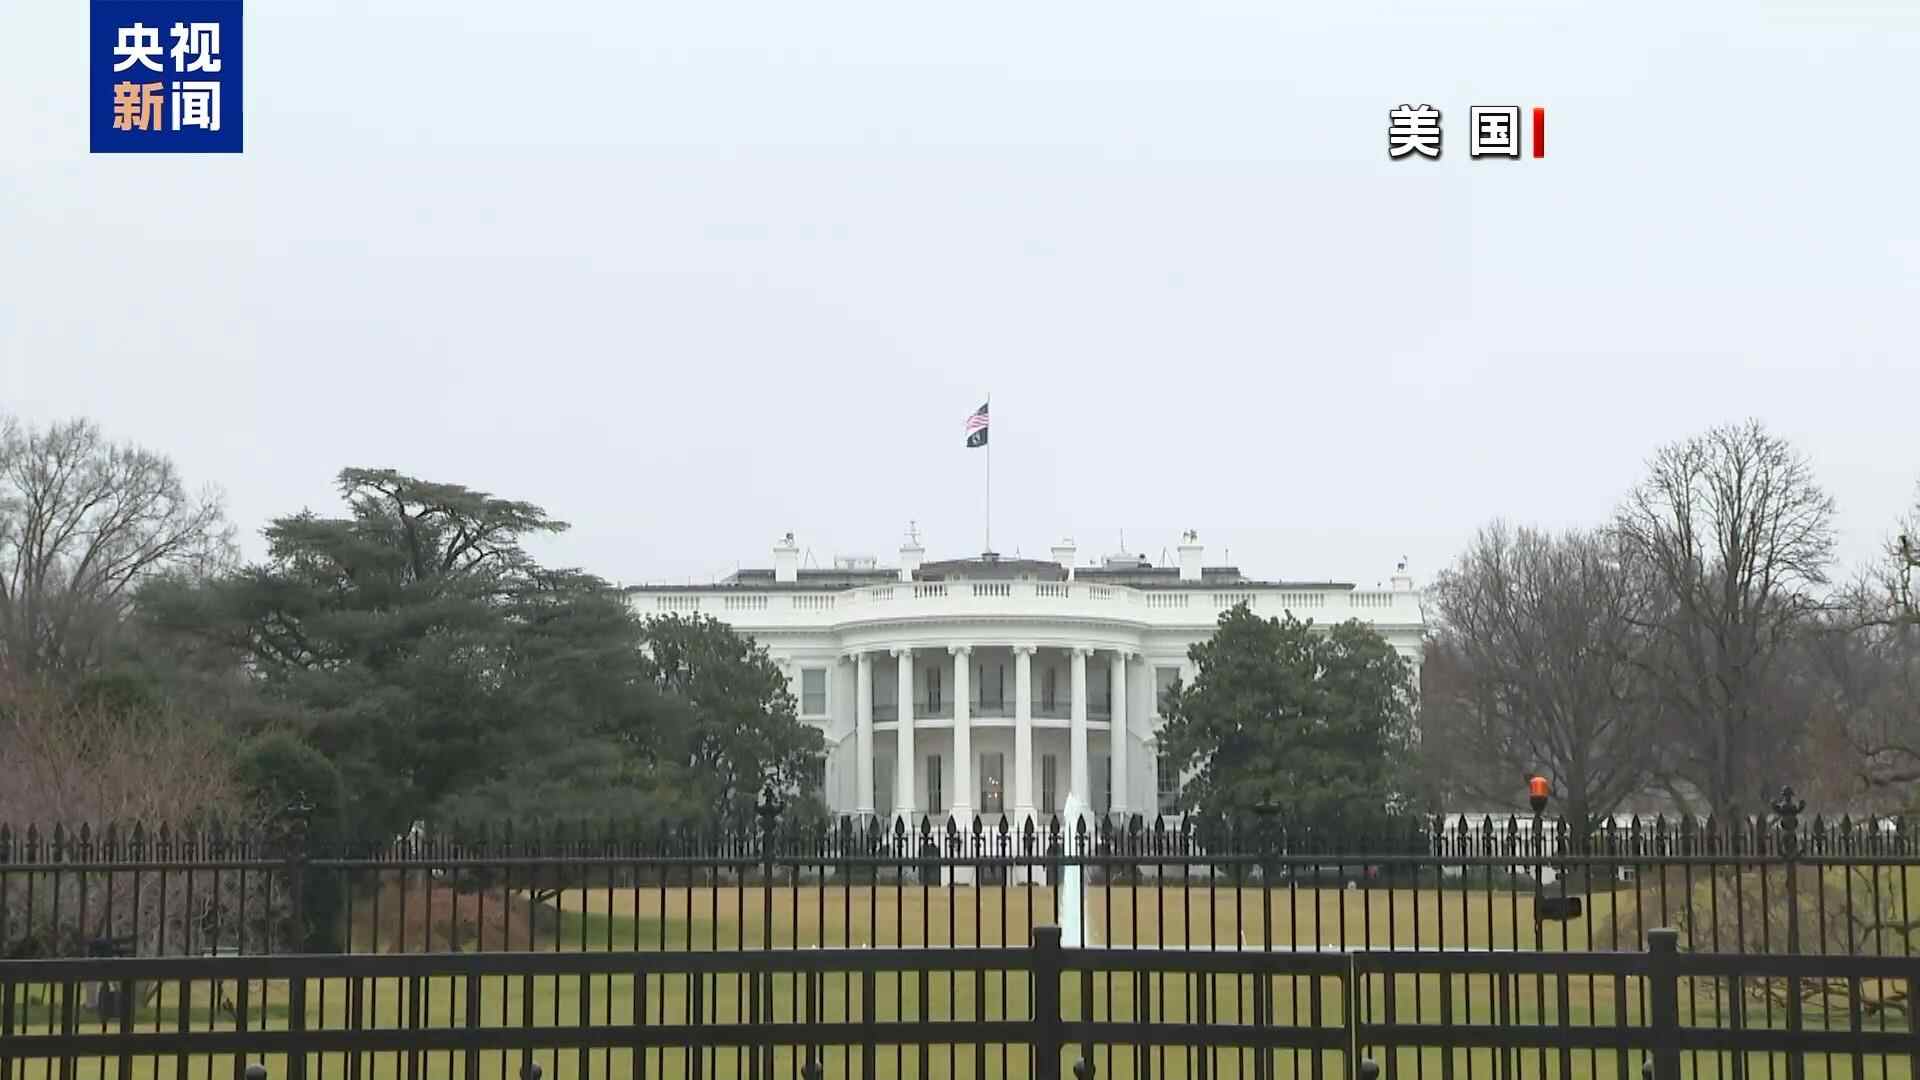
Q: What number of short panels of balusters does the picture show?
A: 12